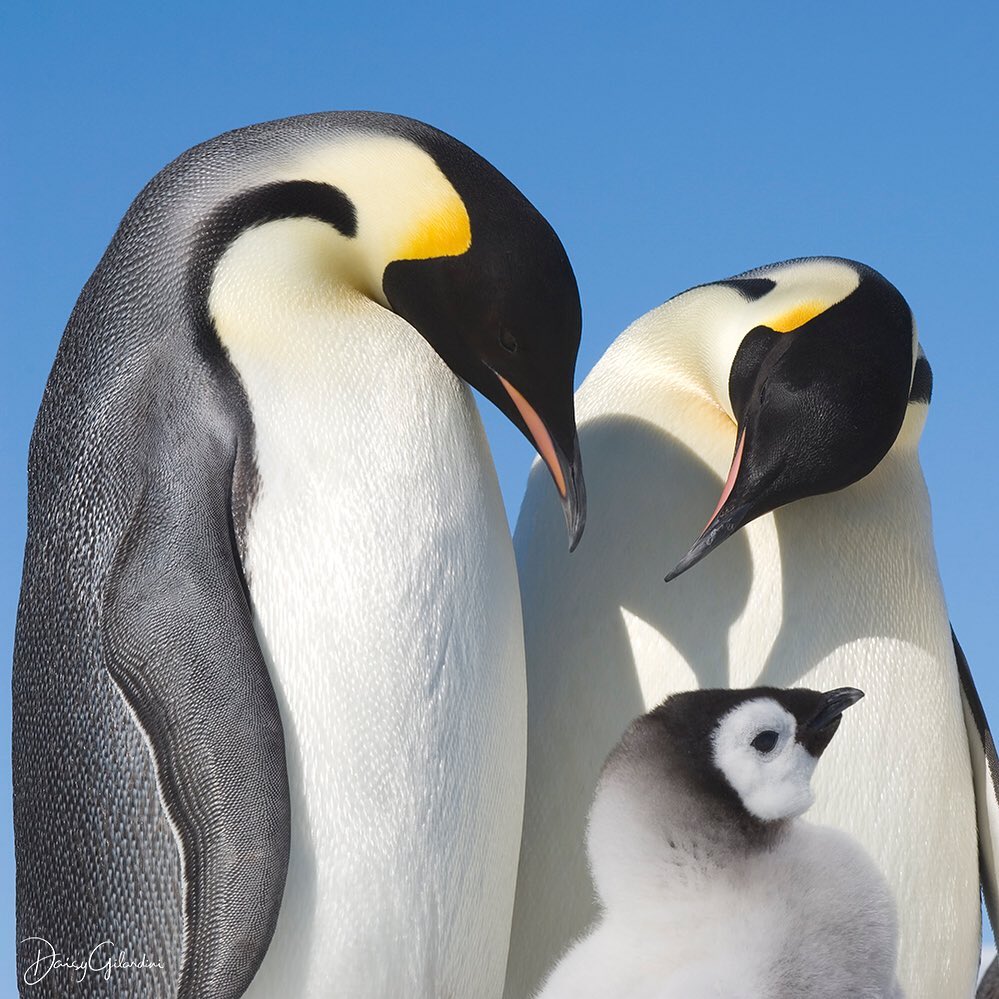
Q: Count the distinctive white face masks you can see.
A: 1